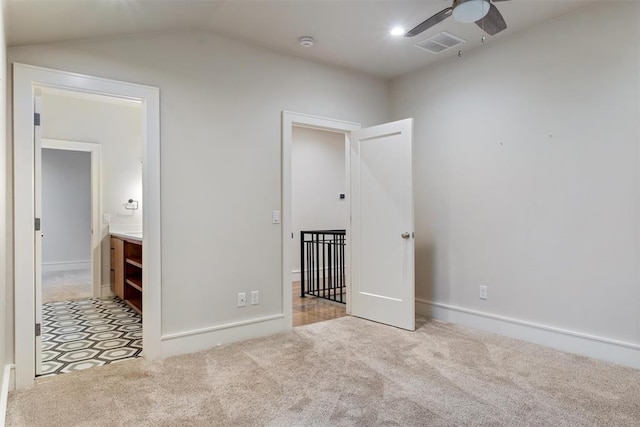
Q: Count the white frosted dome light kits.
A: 1